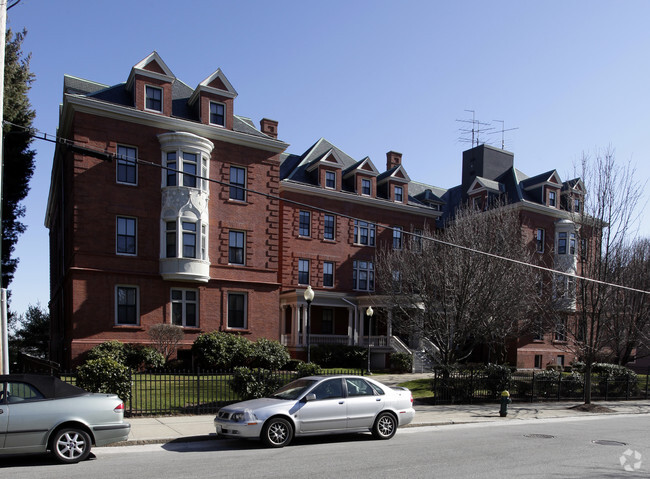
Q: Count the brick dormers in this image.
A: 8